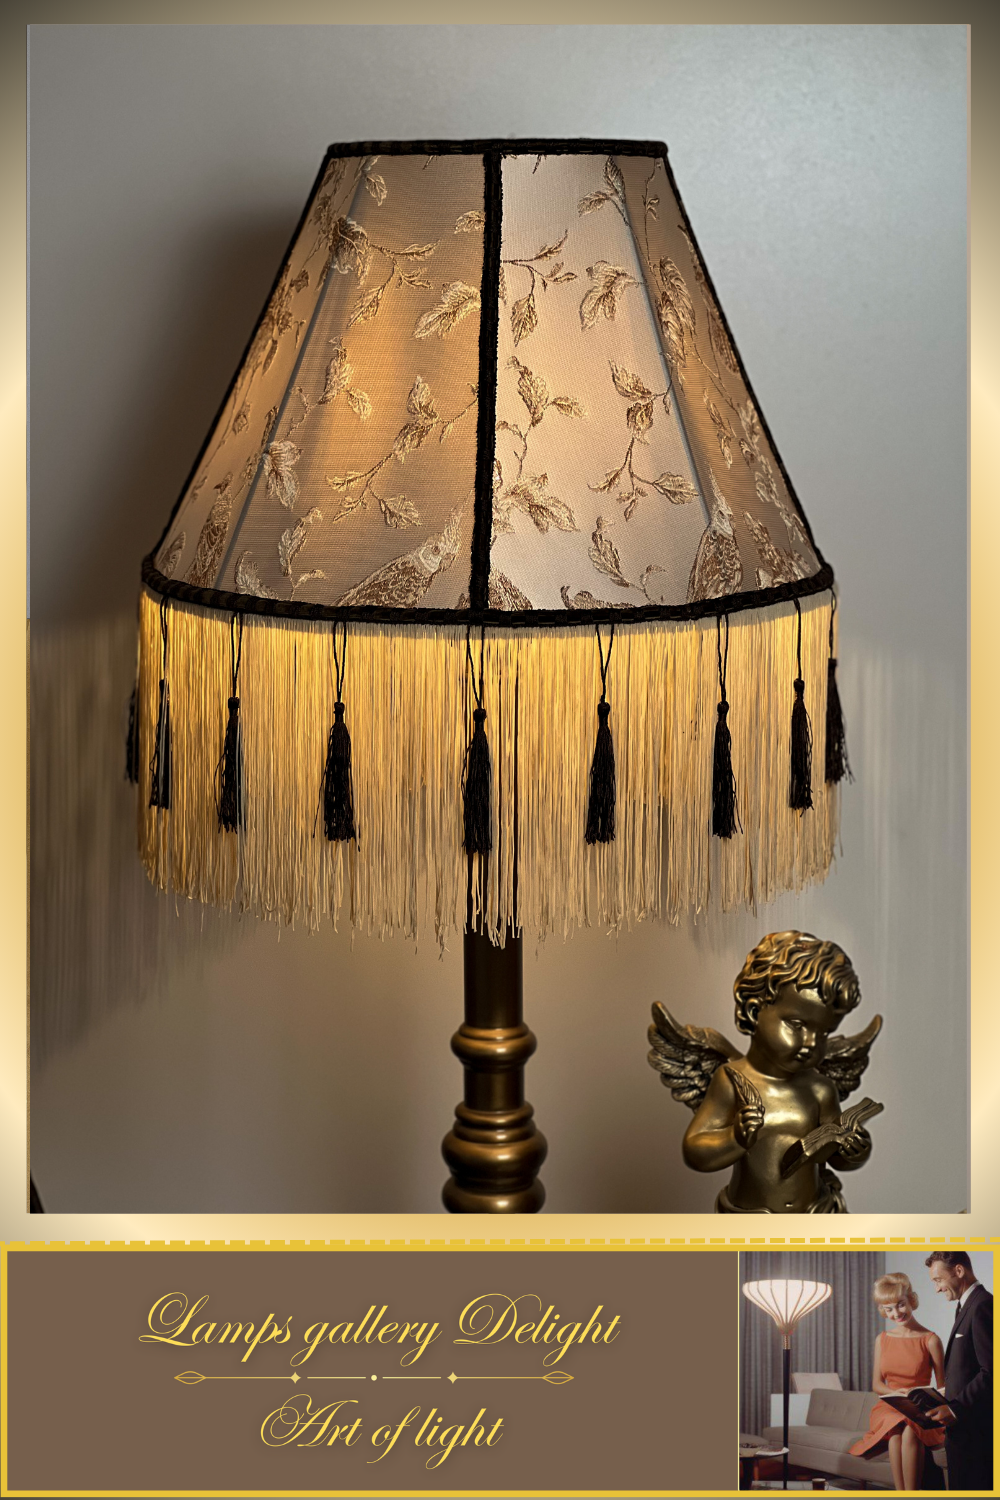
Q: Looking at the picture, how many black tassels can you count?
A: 9